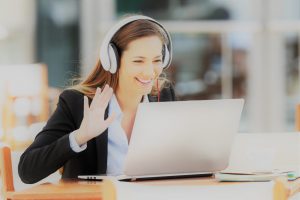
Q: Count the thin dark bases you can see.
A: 1